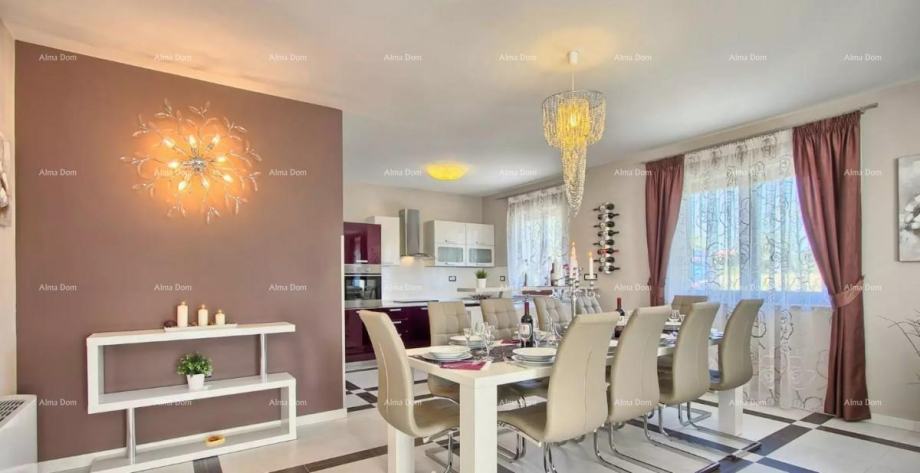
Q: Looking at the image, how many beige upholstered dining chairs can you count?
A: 10